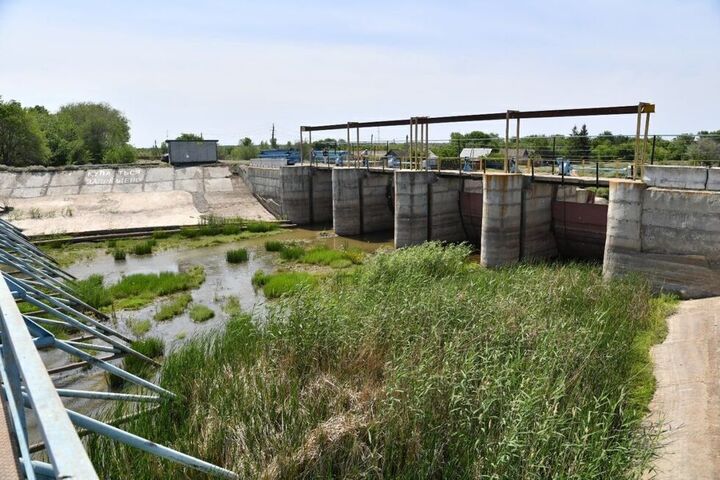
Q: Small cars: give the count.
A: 0